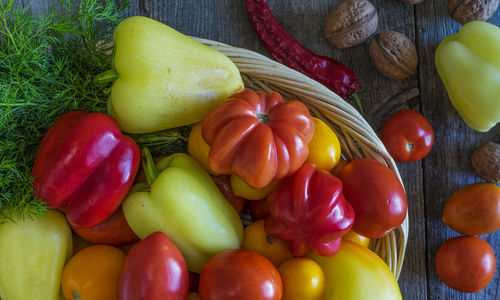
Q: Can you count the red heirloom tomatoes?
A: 2